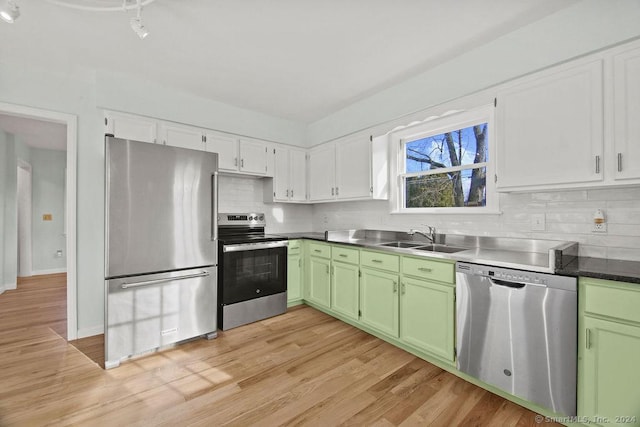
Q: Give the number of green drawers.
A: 6